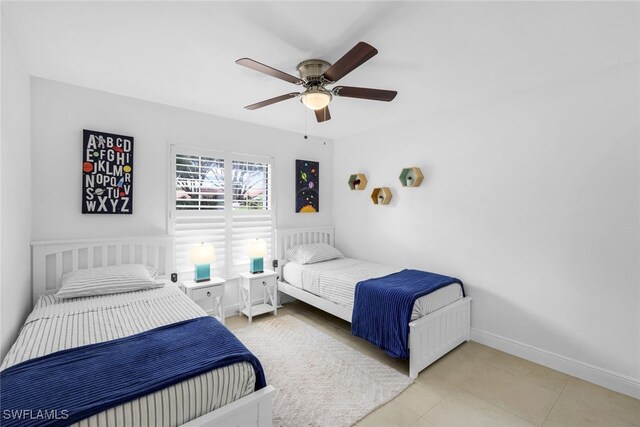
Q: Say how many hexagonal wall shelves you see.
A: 3